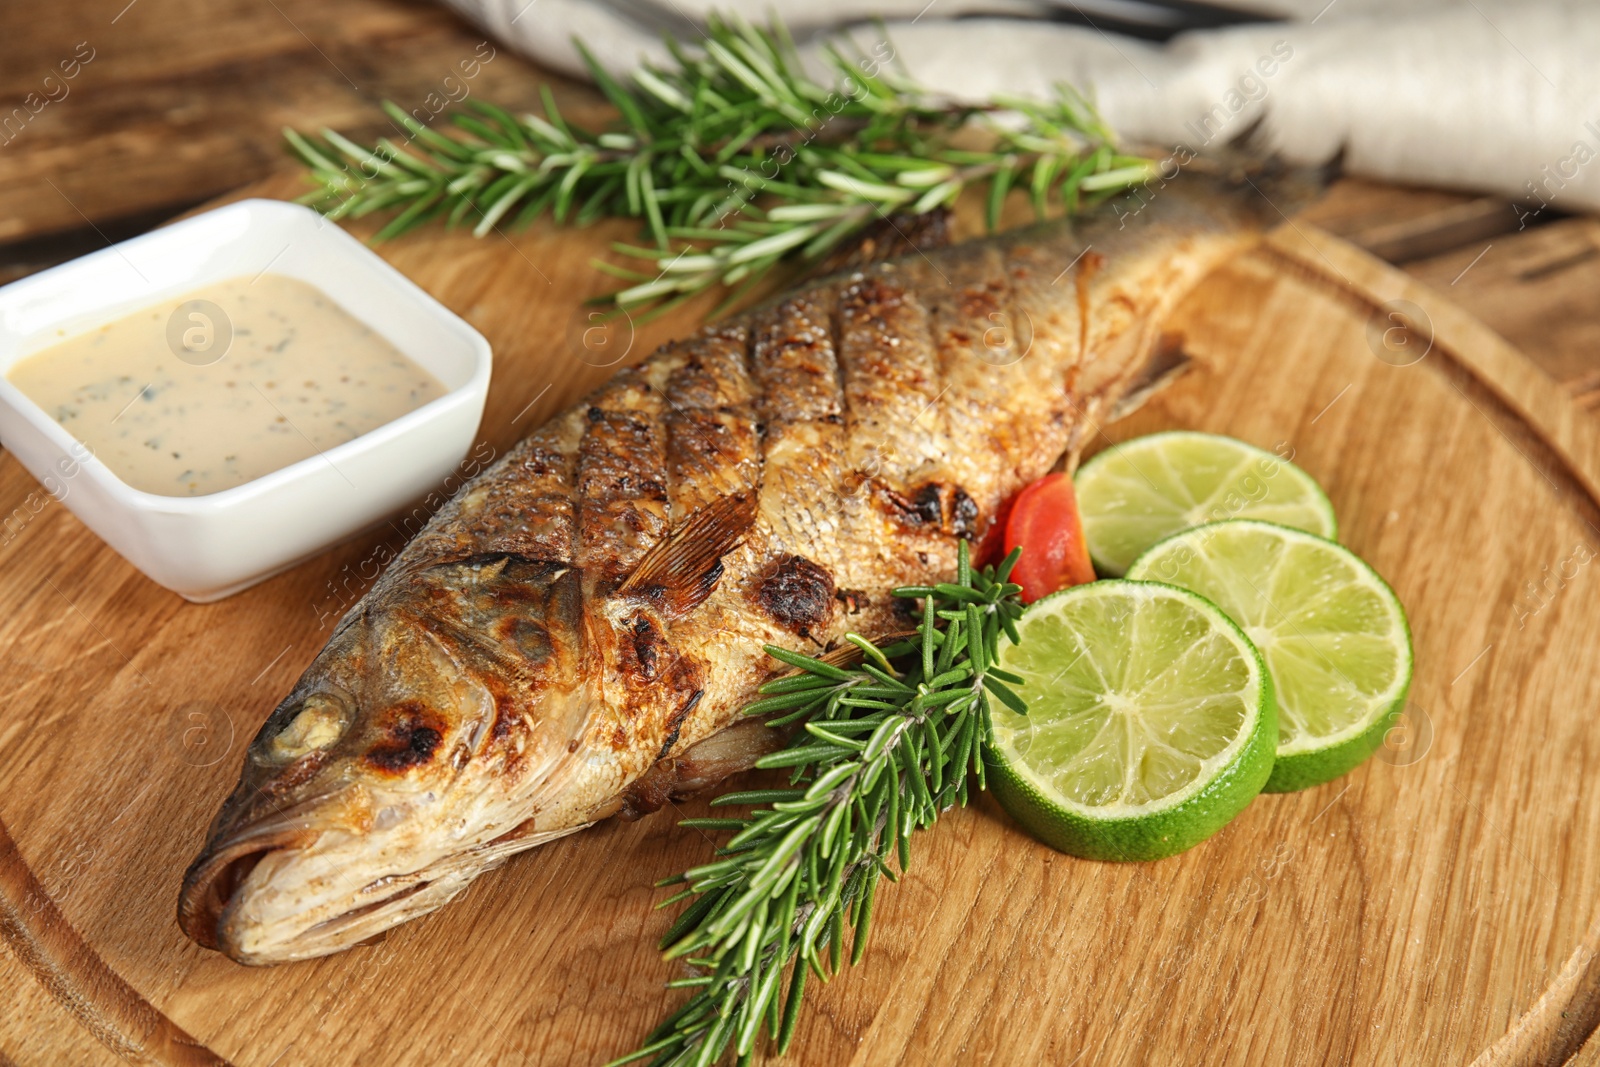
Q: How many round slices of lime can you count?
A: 3